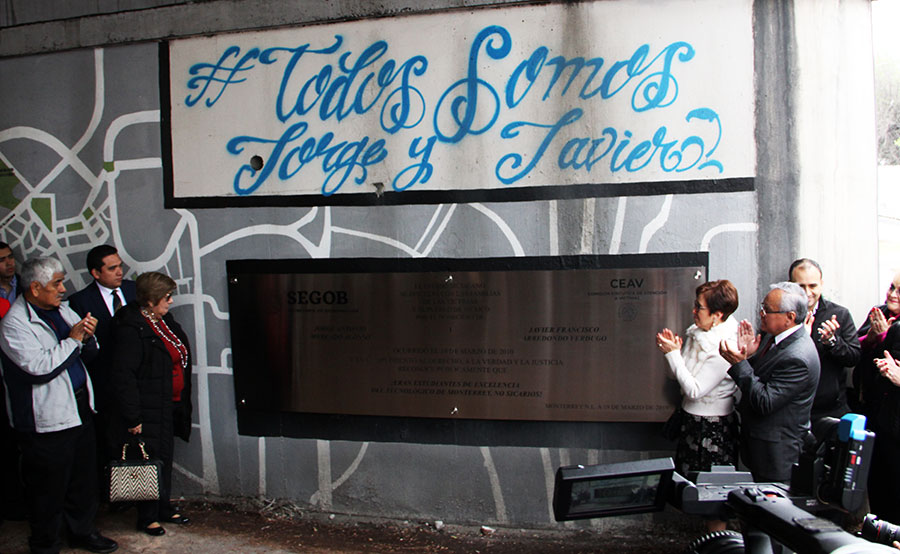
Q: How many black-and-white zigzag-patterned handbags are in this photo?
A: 1